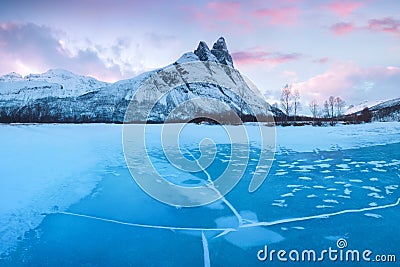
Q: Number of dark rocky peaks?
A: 2